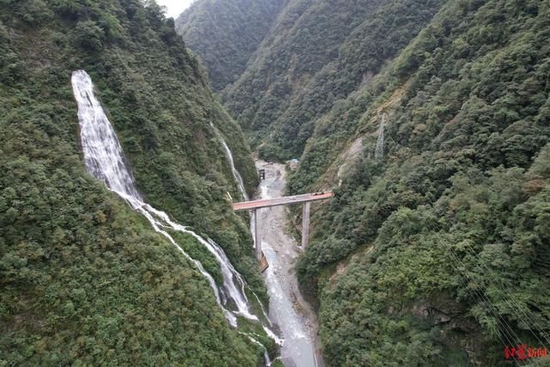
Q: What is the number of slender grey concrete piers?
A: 2